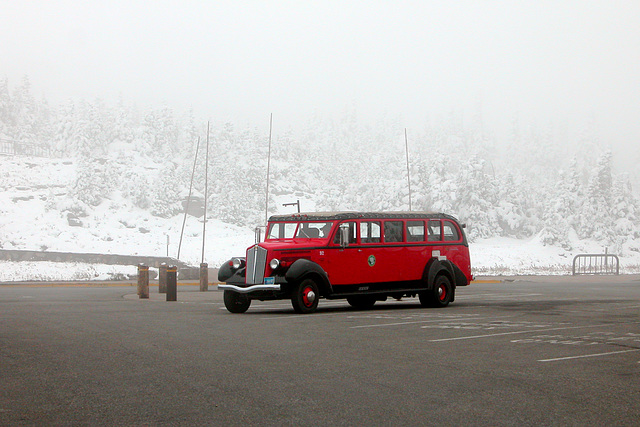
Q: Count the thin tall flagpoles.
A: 4